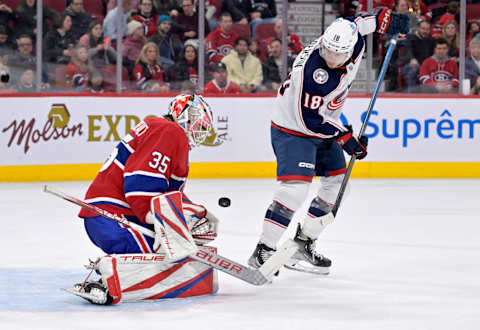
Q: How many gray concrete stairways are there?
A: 1